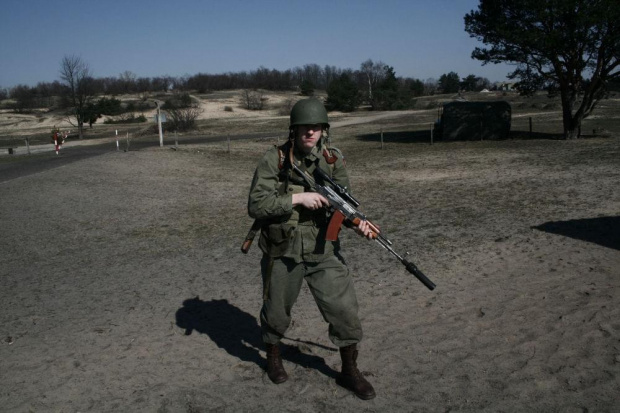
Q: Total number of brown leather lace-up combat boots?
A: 2